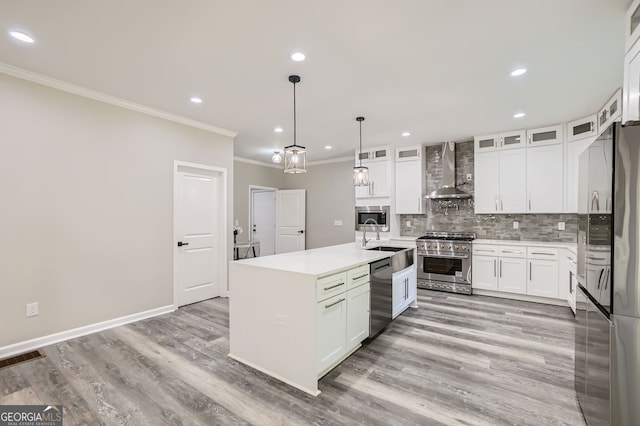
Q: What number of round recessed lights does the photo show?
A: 8